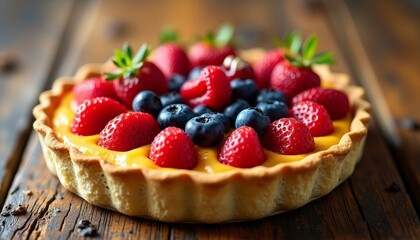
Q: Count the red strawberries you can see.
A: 13